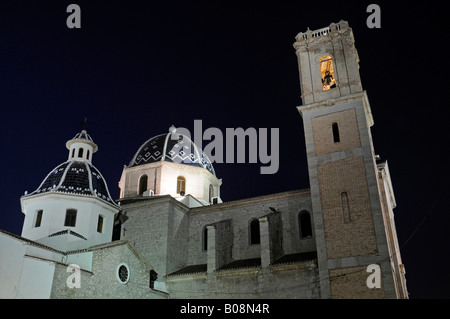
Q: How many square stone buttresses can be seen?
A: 2